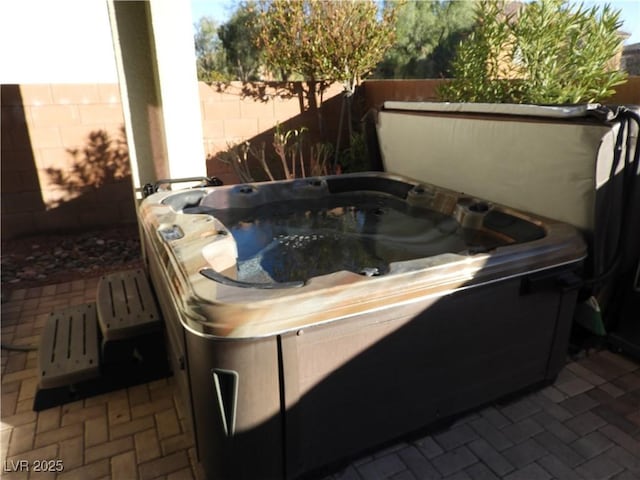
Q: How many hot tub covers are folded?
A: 1